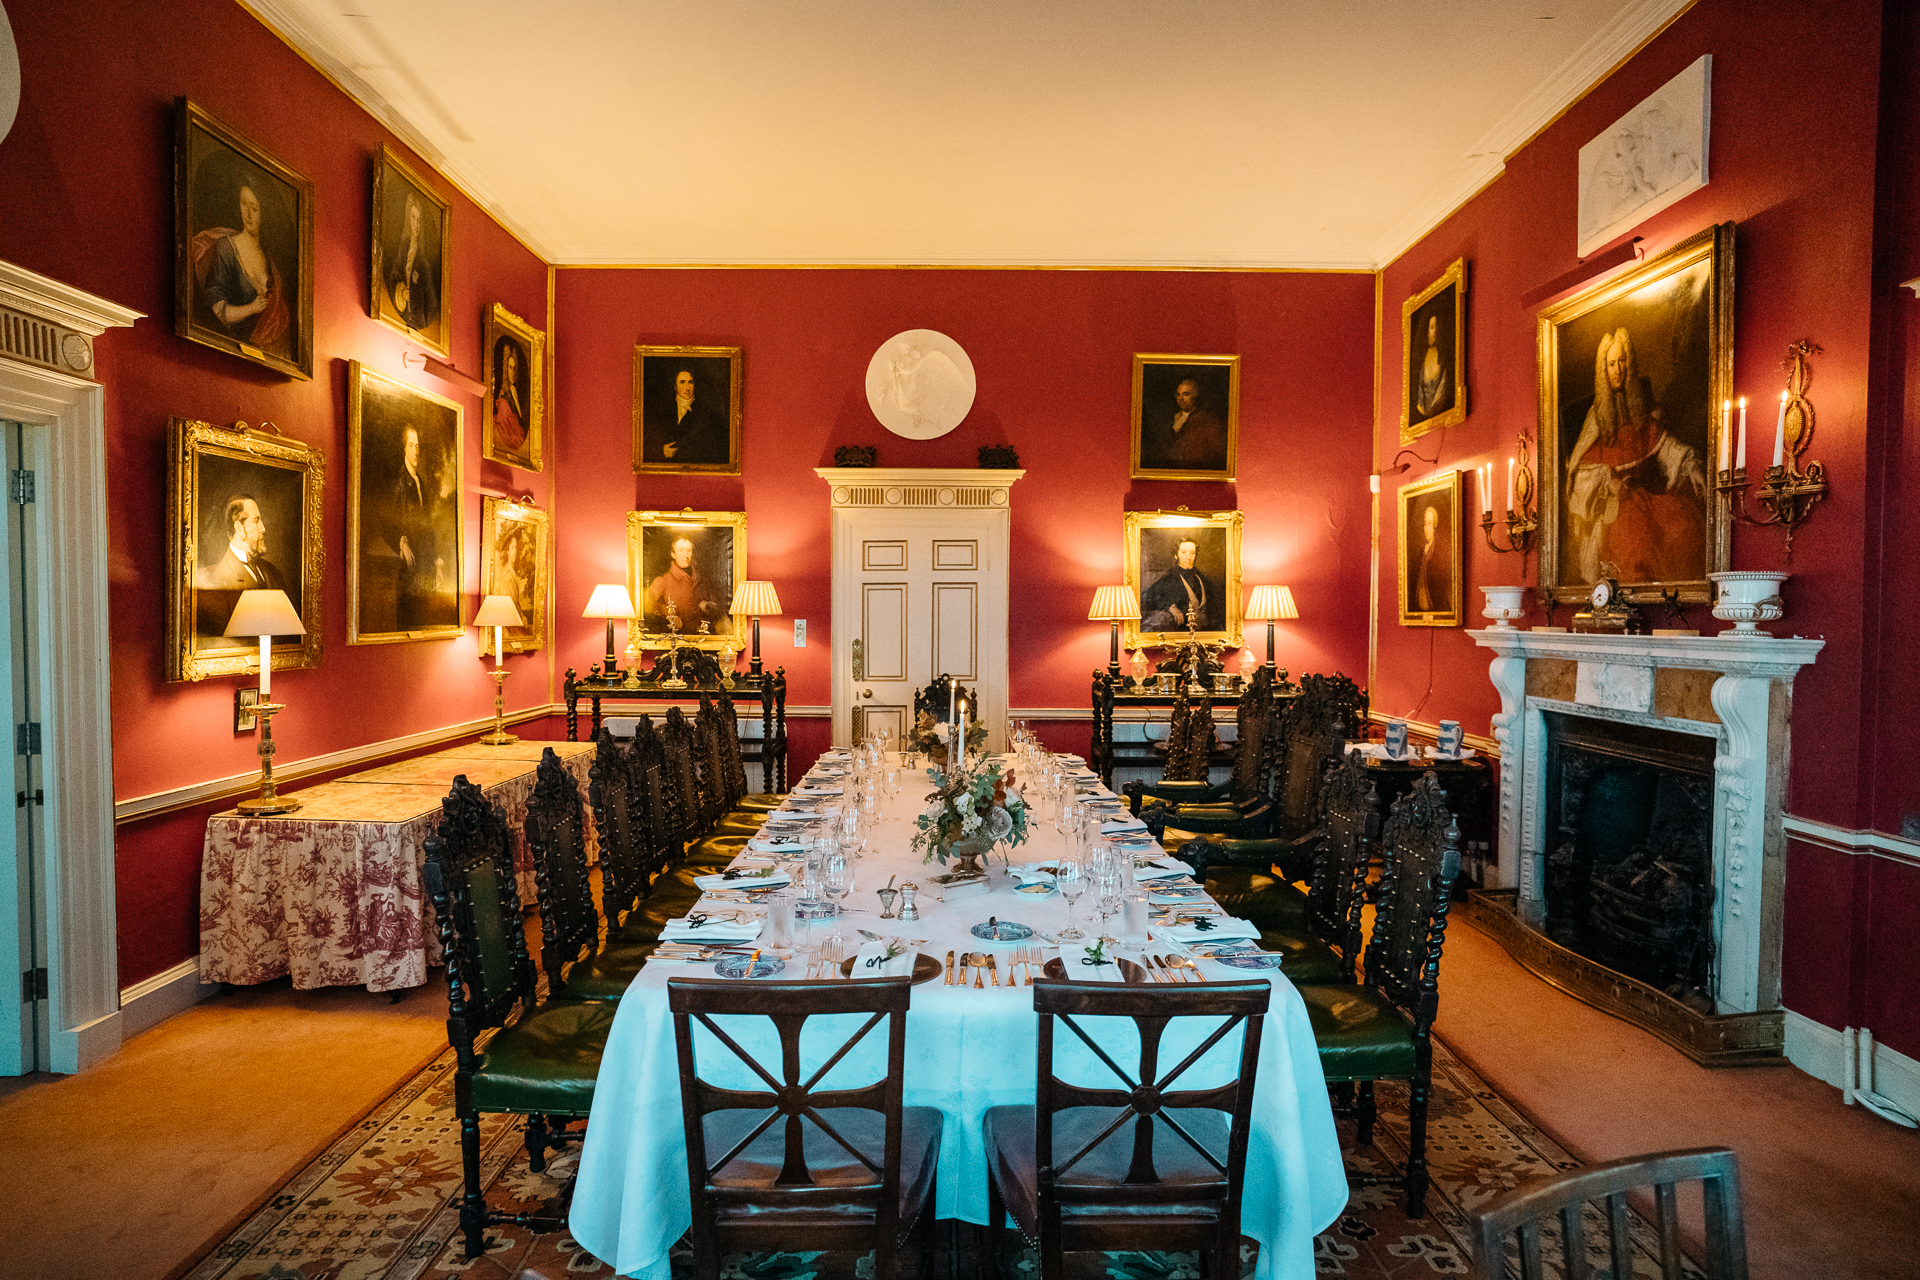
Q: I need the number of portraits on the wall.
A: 13